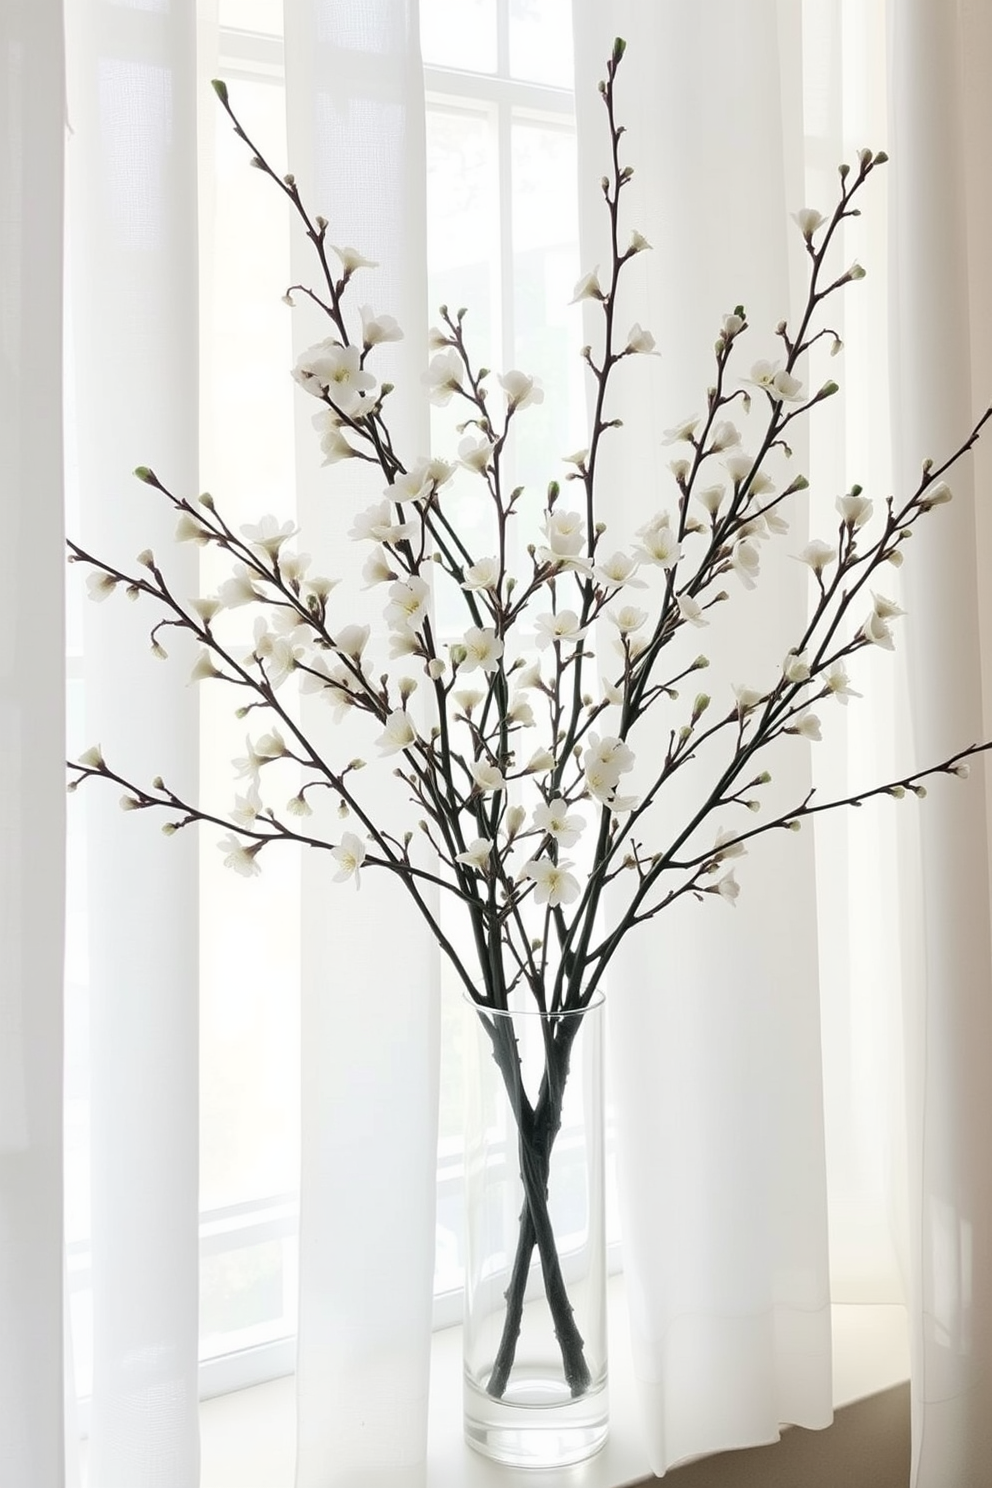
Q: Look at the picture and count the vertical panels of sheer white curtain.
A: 5